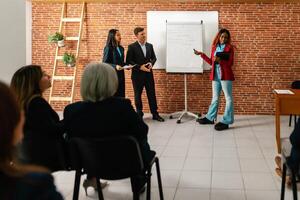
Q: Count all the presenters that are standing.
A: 3